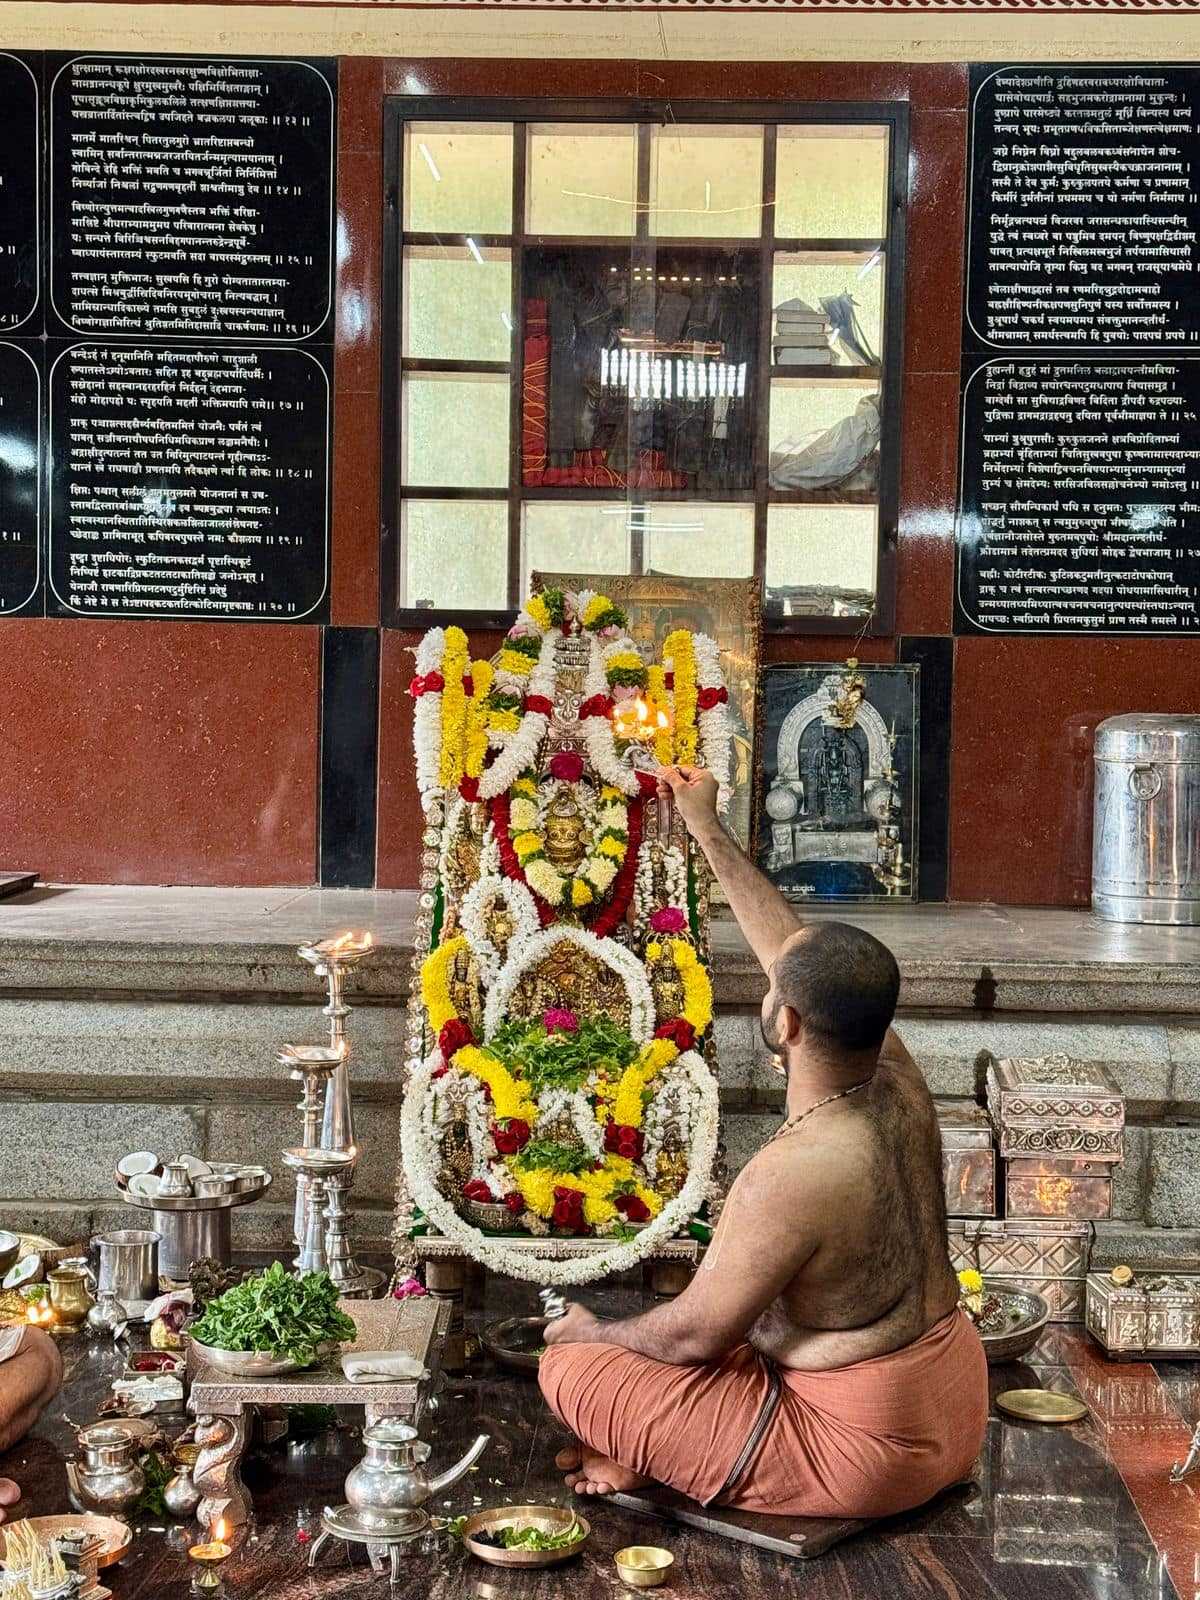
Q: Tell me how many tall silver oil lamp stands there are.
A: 3